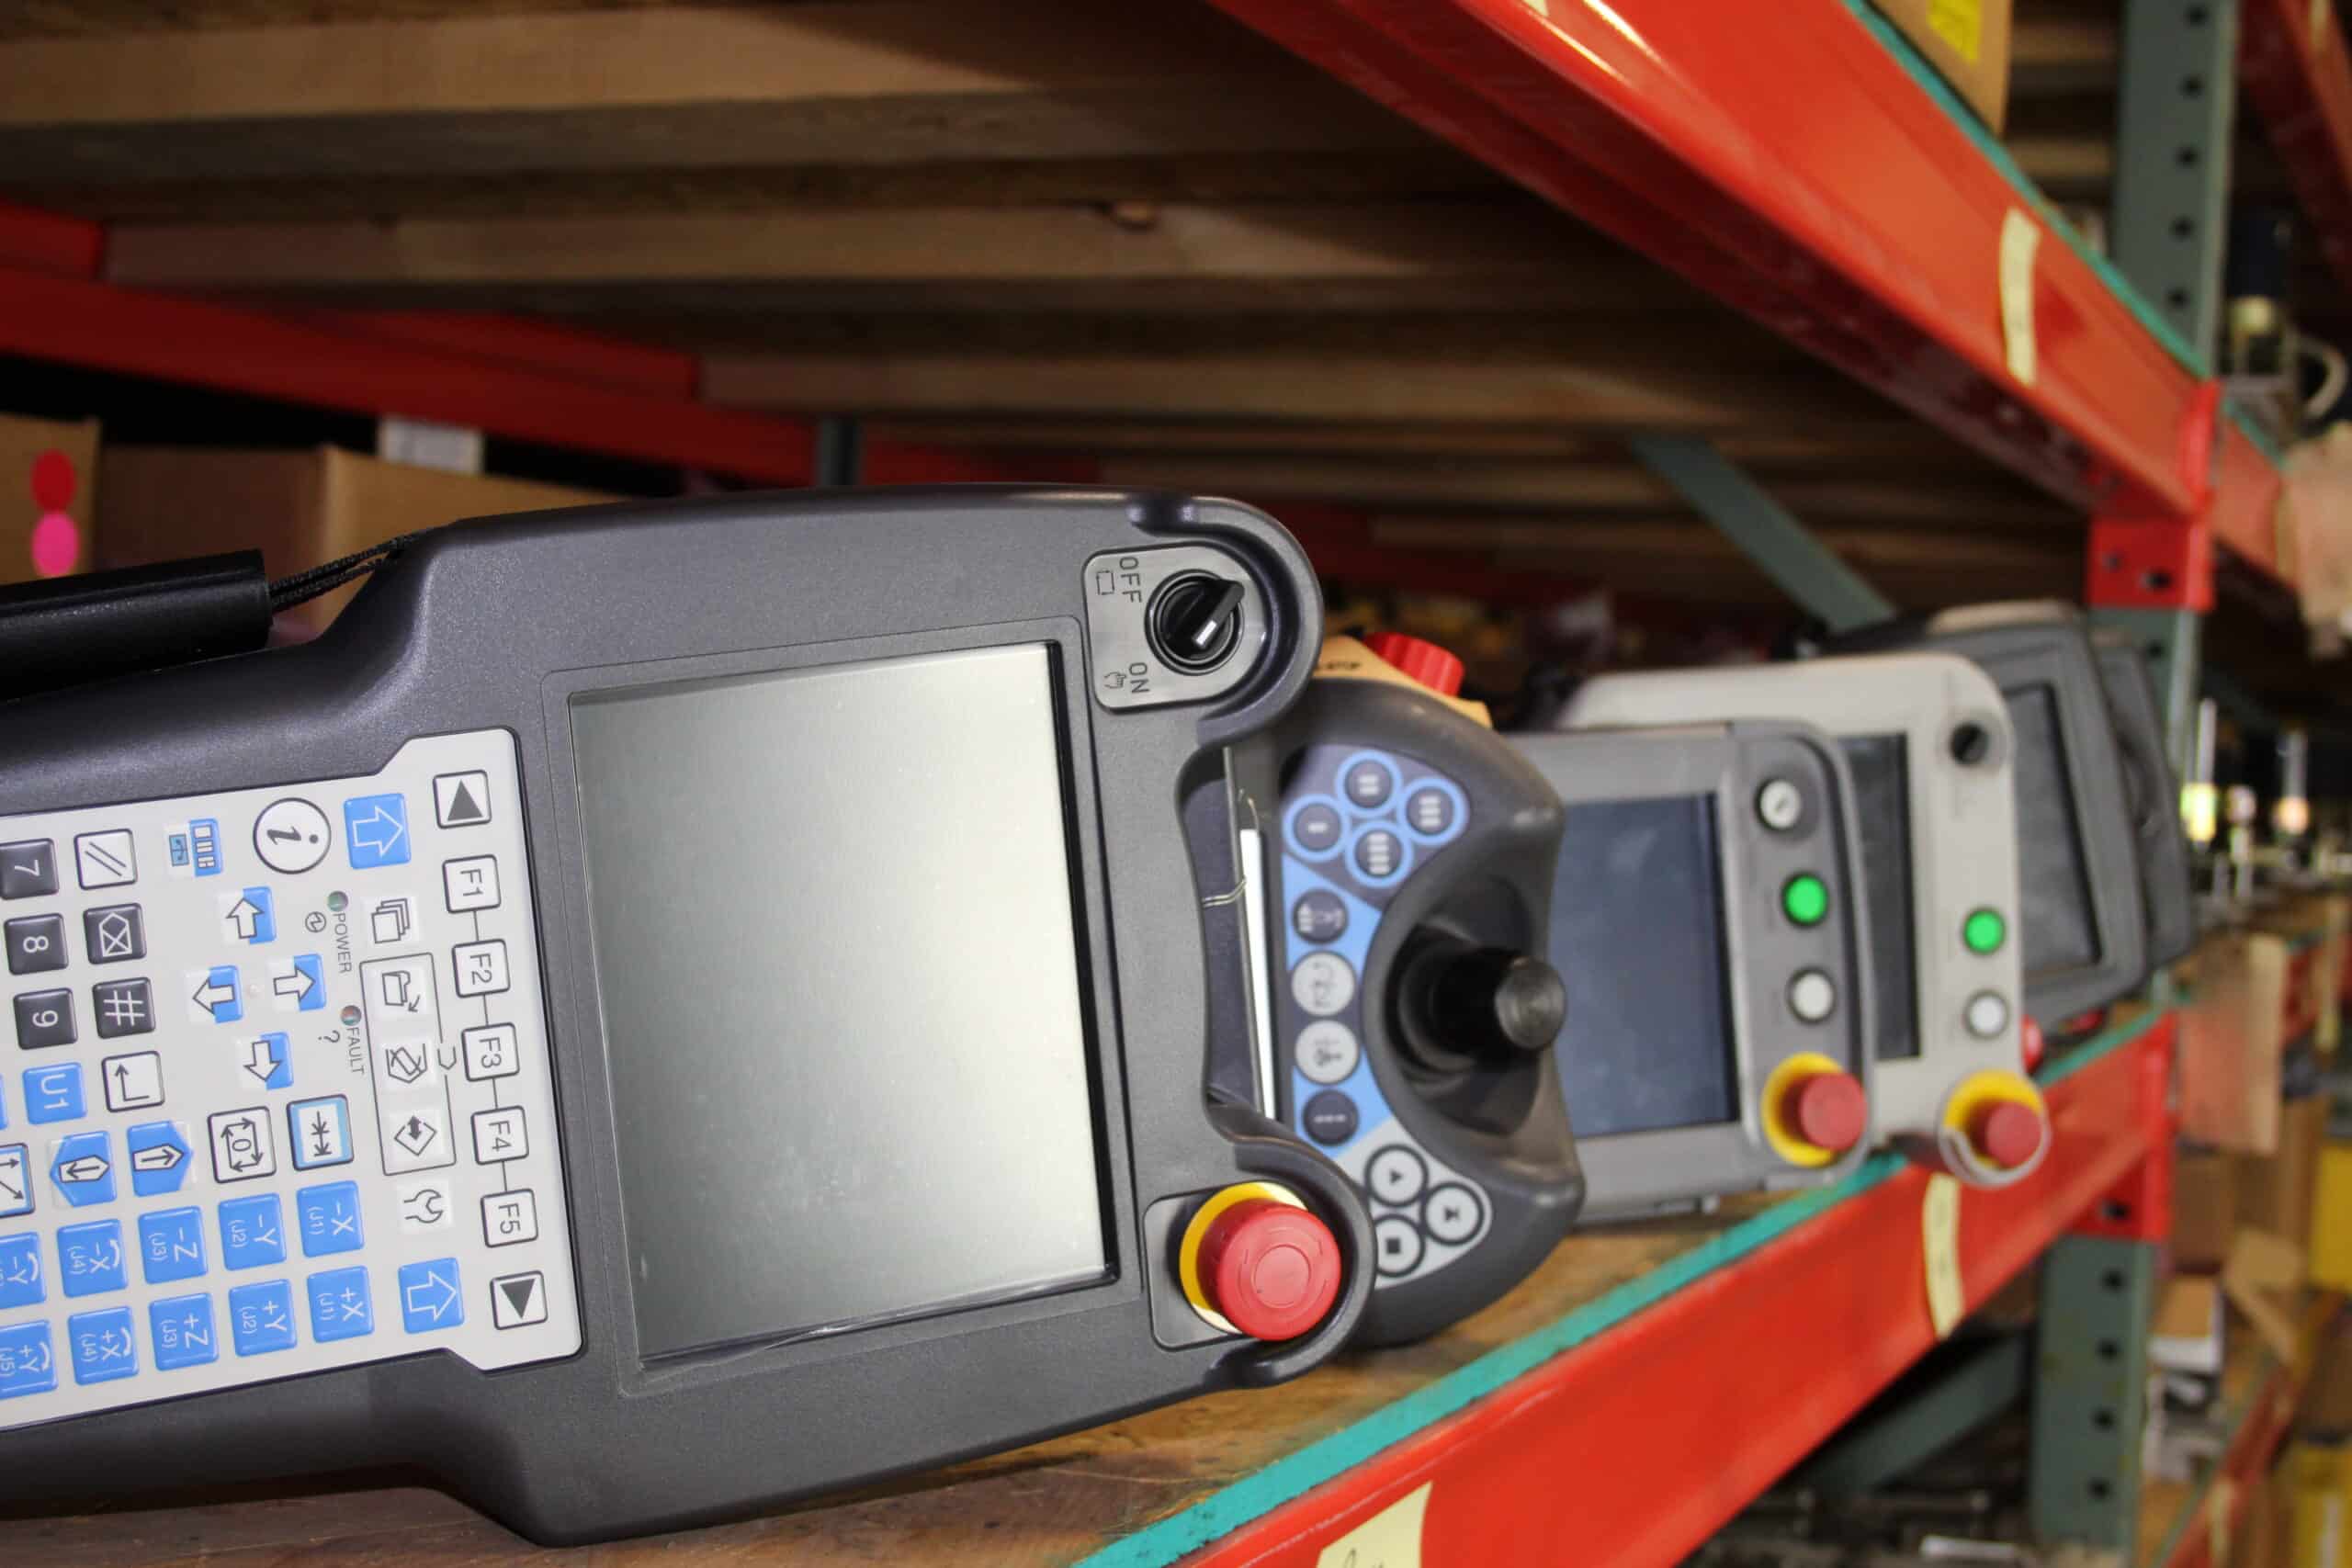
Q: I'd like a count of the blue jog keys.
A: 10